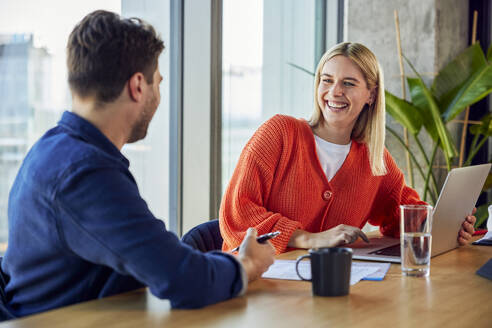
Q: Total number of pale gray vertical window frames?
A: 2